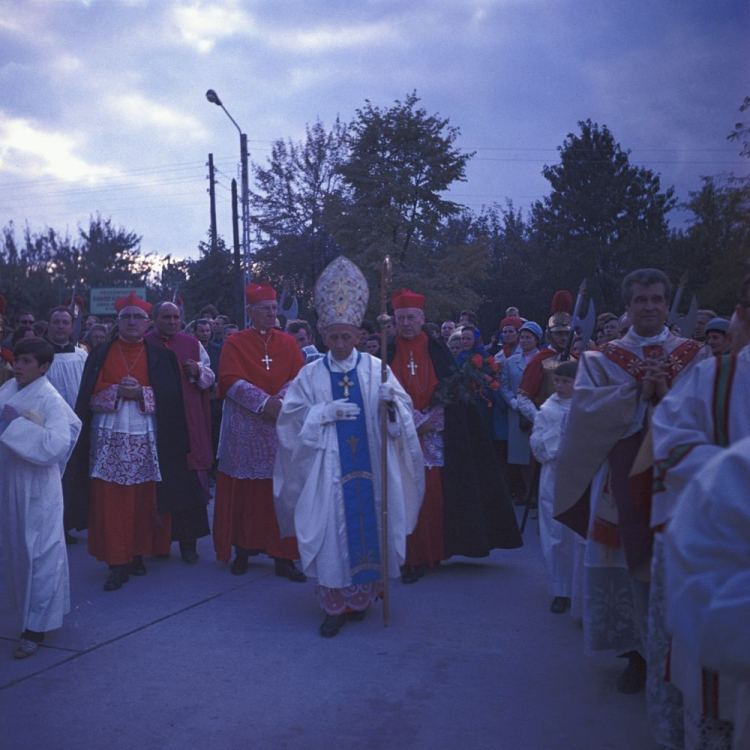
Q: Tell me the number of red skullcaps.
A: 3